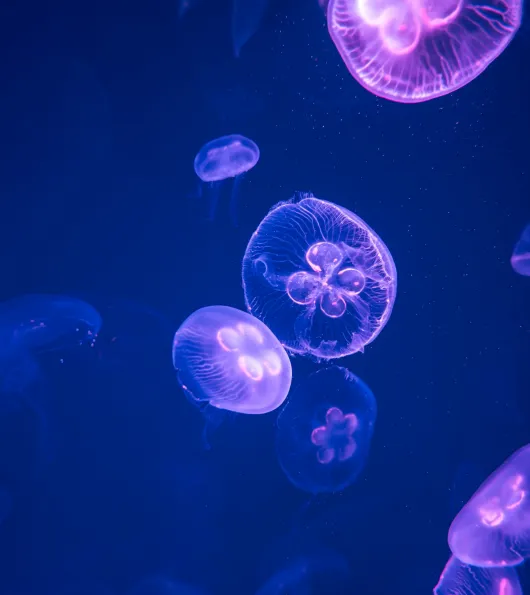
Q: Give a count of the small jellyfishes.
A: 1